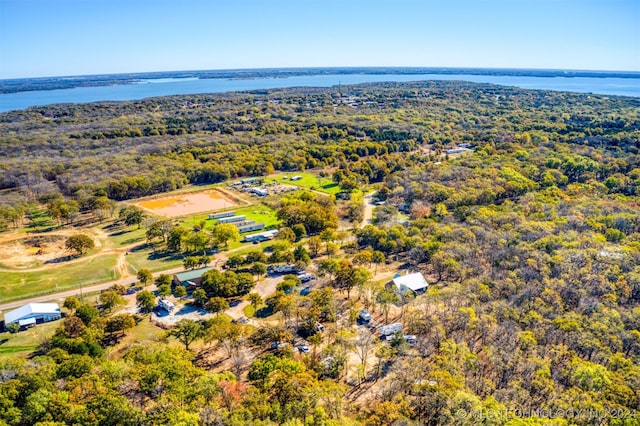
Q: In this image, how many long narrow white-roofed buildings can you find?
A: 5